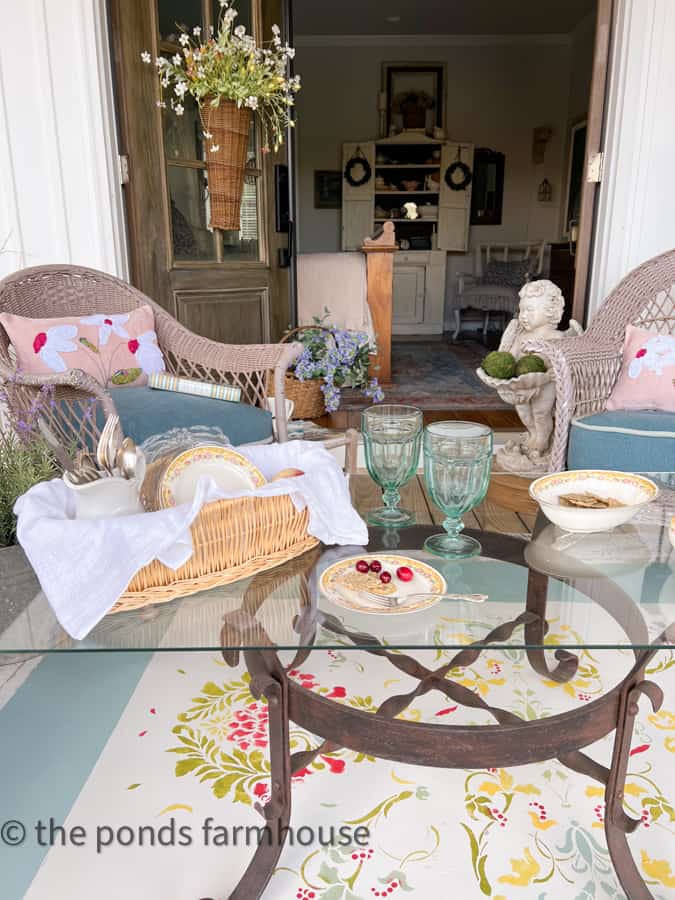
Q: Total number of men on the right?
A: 0